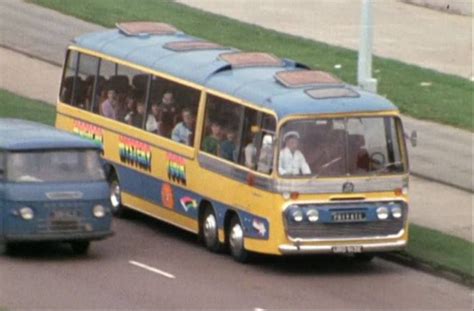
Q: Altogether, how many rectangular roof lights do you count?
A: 5